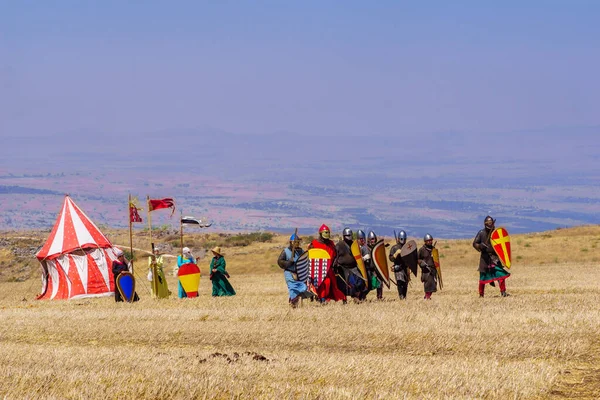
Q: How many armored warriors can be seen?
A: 8